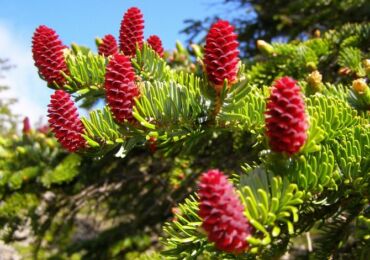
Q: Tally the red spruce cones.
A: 9